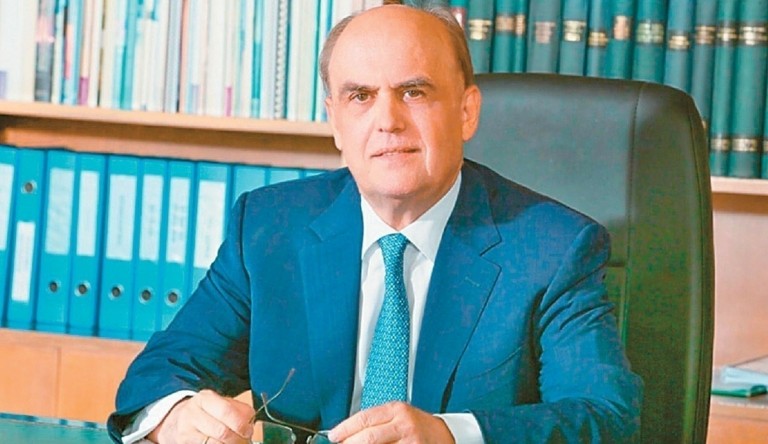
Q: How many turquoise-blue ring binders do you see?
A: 11